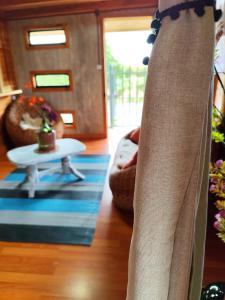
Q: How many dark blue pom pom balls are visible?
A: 6